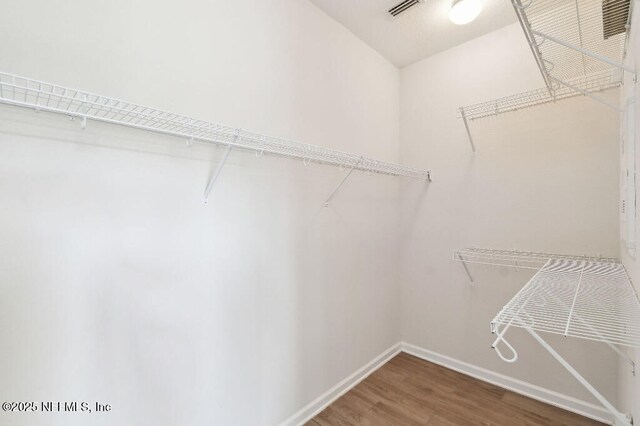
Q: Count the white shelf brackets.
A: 8